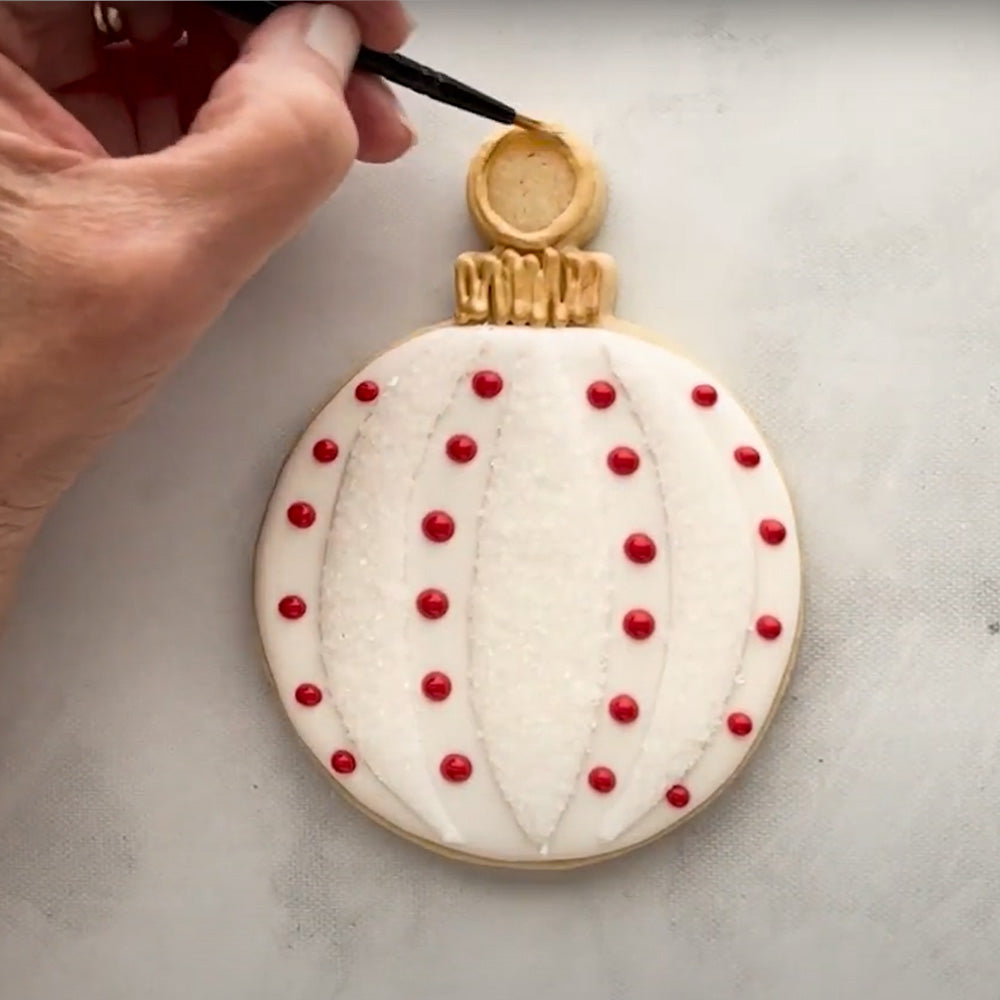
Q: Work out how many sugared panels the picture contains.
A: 3